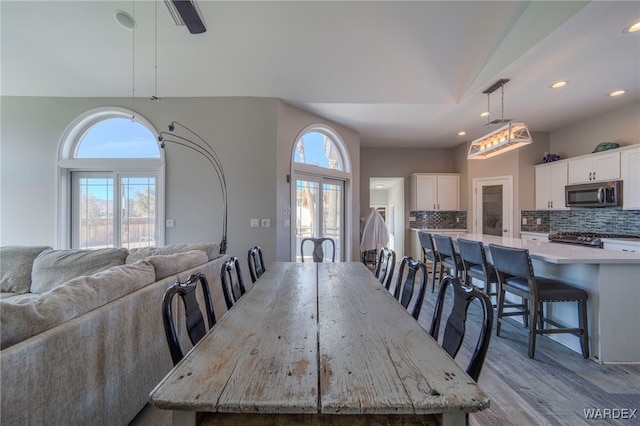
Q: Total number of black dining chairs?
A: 7